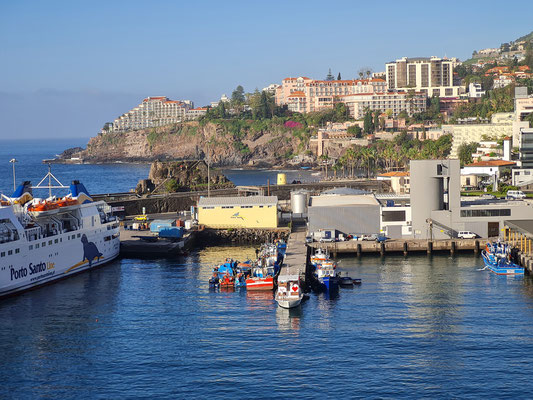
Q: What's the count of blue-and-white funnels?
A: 2